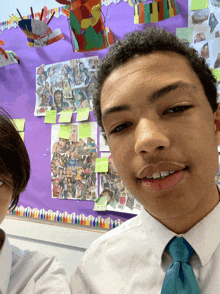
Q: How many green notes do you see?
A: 12